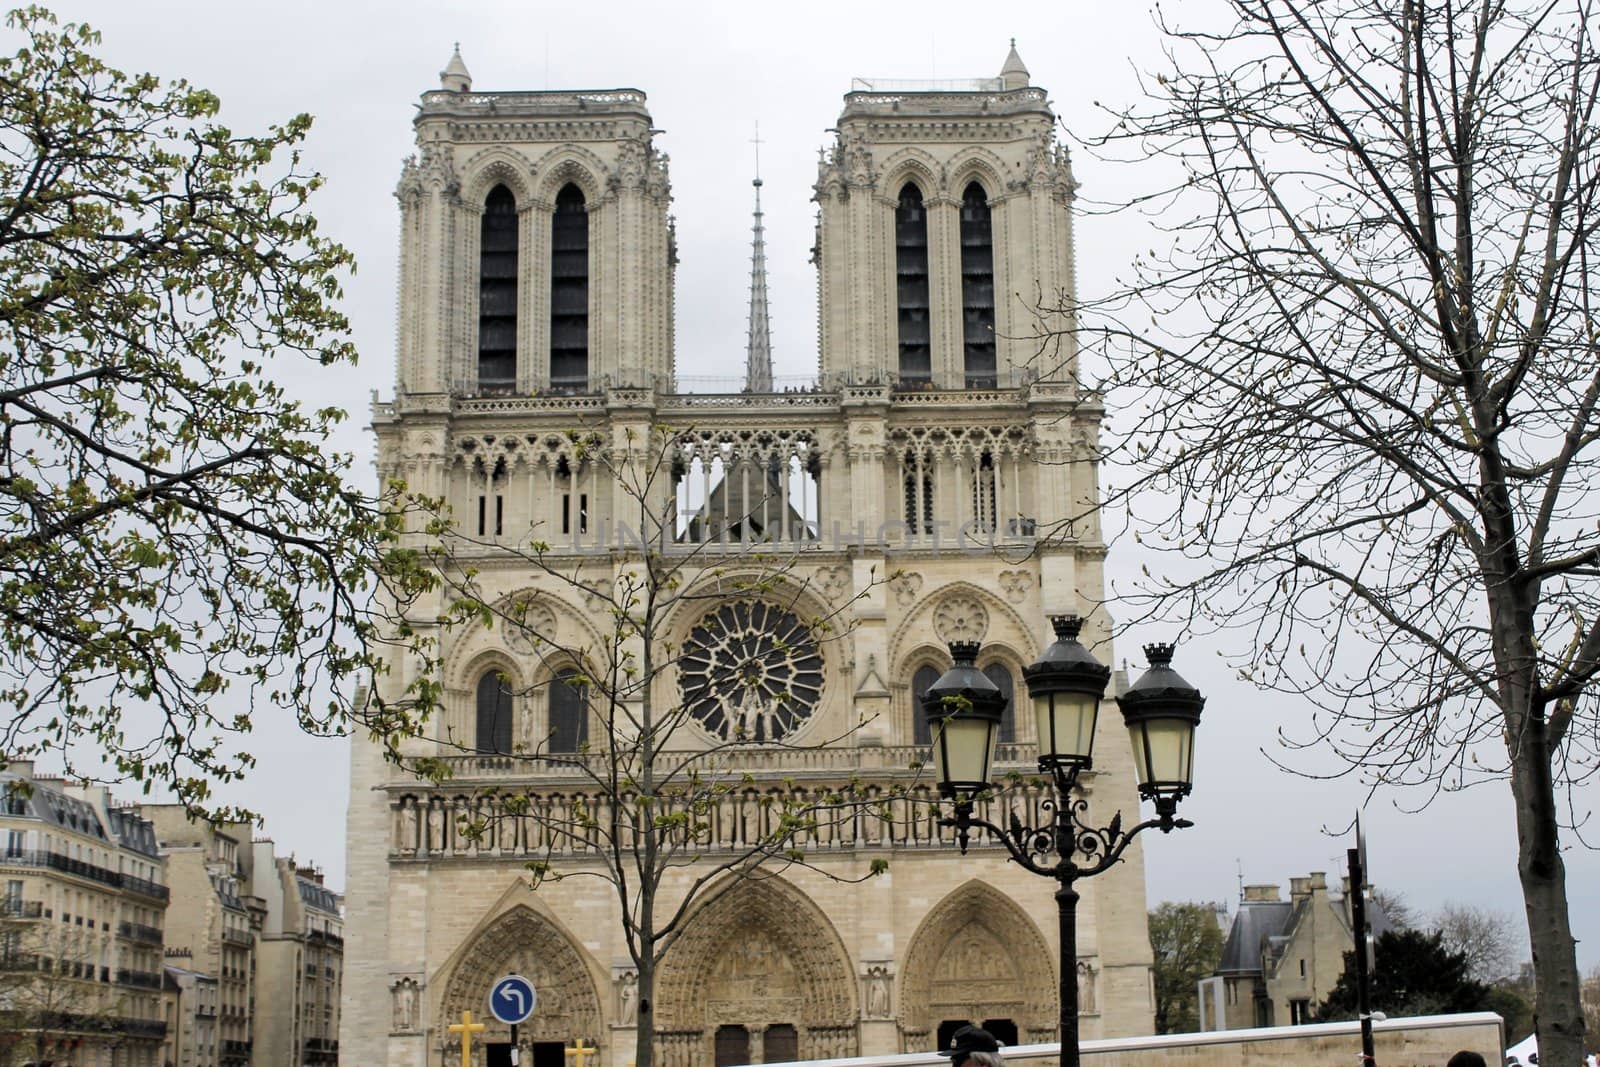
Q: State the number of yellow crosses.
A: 2